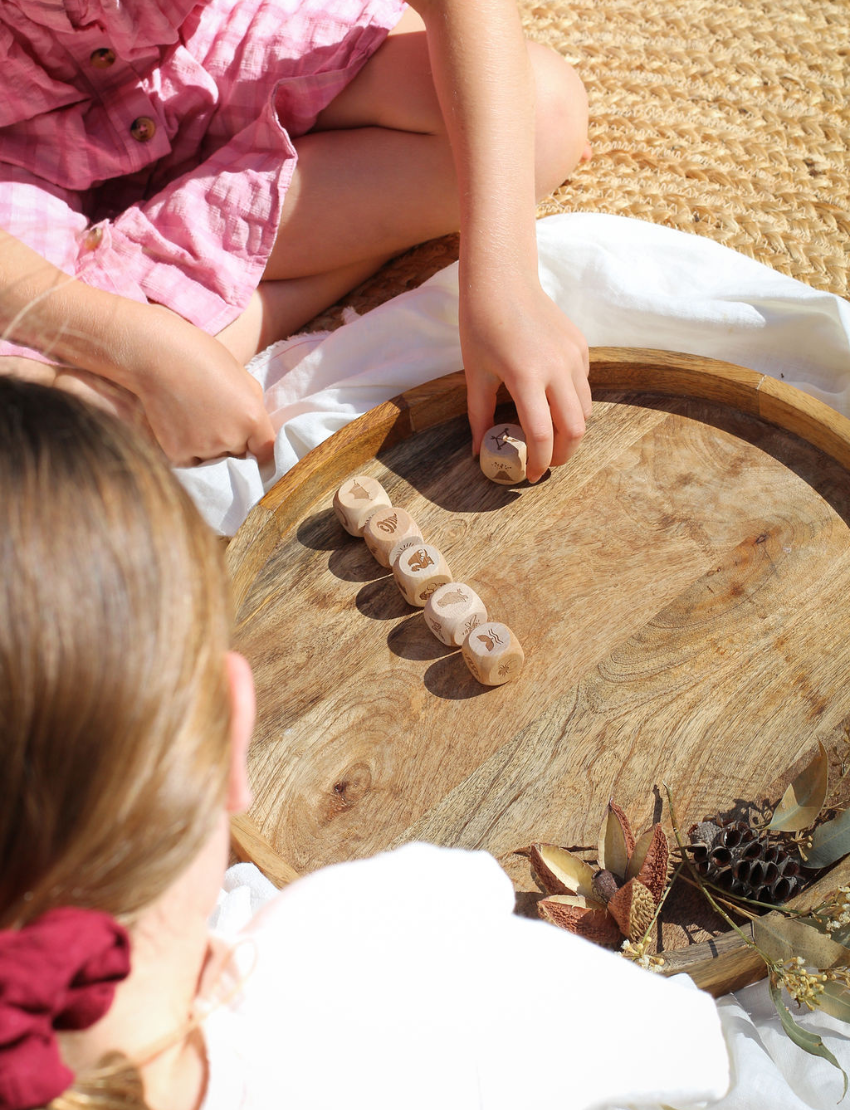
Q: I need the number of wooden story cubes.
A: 6